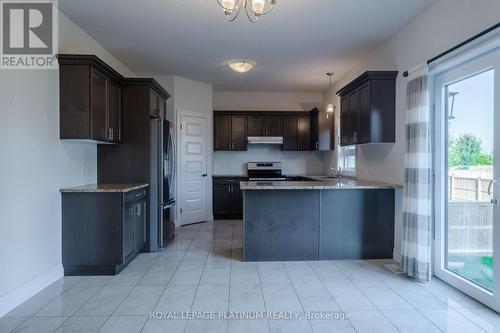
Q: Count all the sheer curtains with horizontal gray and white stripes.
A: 1